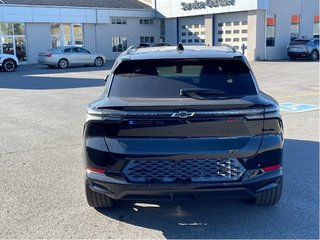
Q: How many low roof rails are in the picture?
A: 2